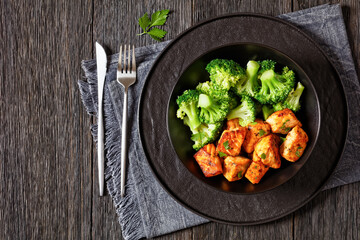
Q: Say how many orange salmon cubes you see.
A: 9